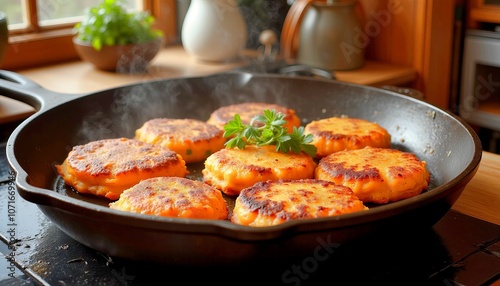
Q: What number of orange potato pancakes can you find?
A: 8